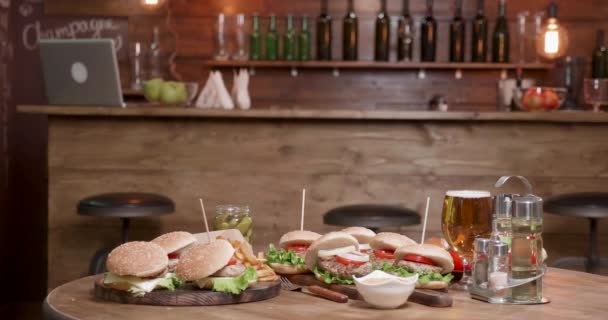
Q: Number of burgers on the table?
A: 8